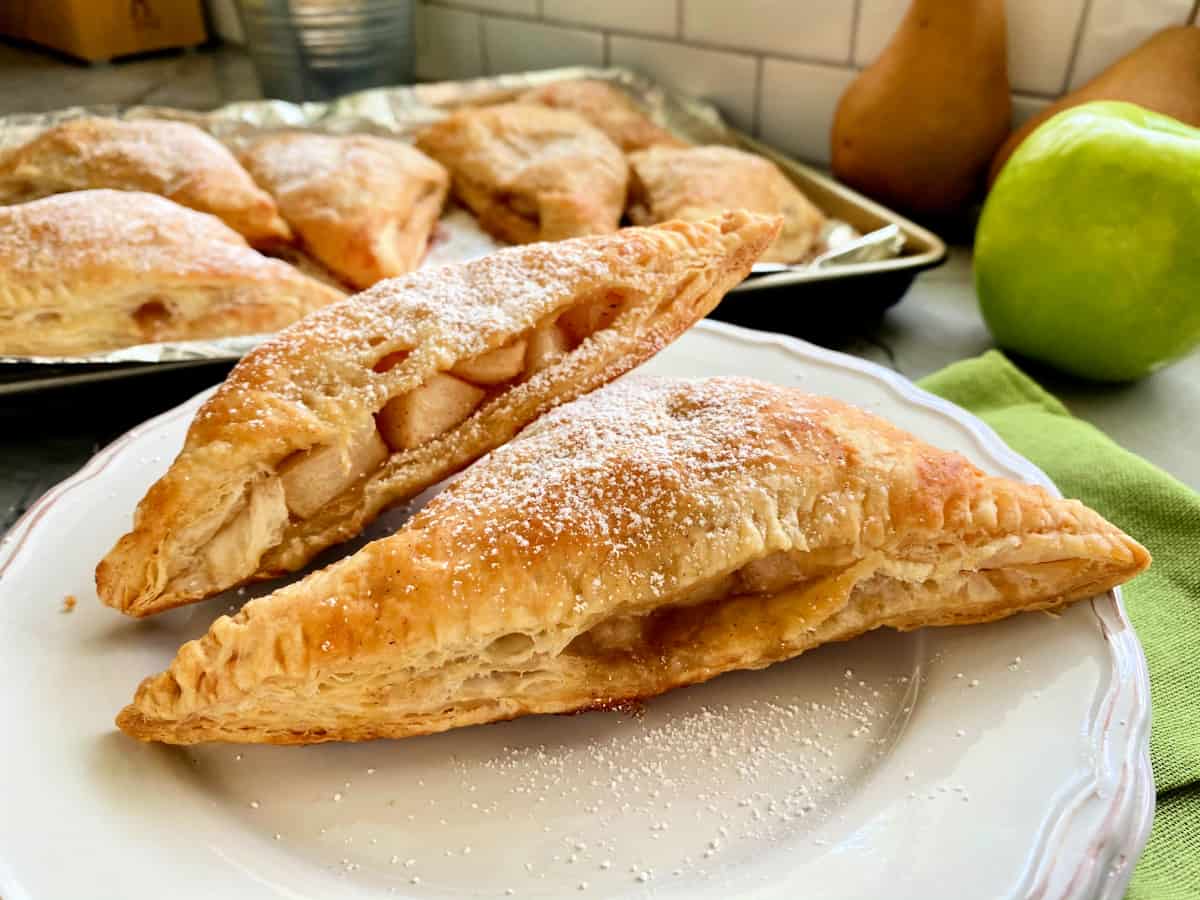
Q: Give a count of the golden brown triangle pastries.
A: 8